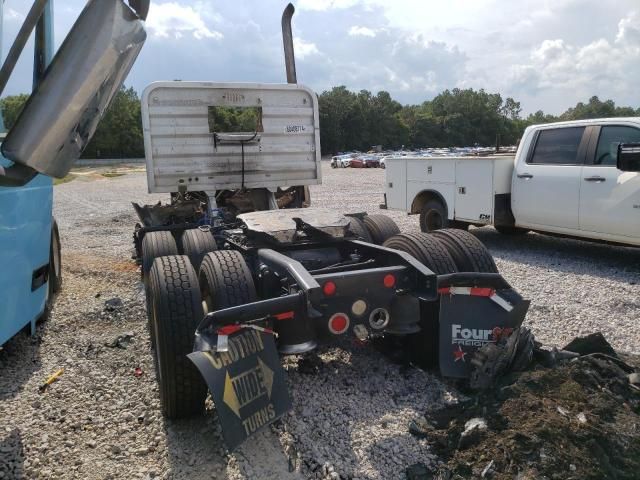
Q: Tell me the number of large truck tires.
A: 8